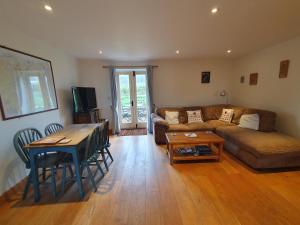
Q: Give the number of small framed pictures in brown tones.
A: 3